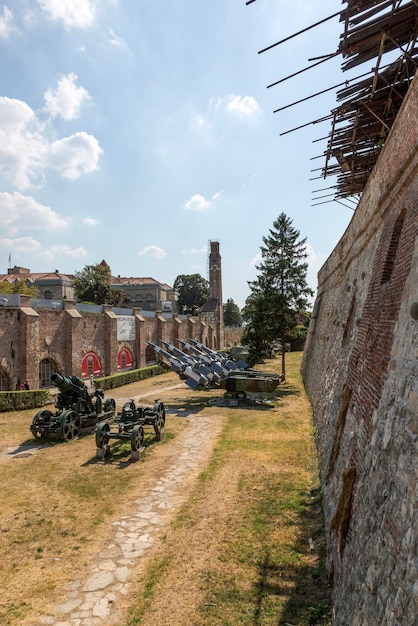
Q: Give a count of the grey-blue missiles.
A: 4